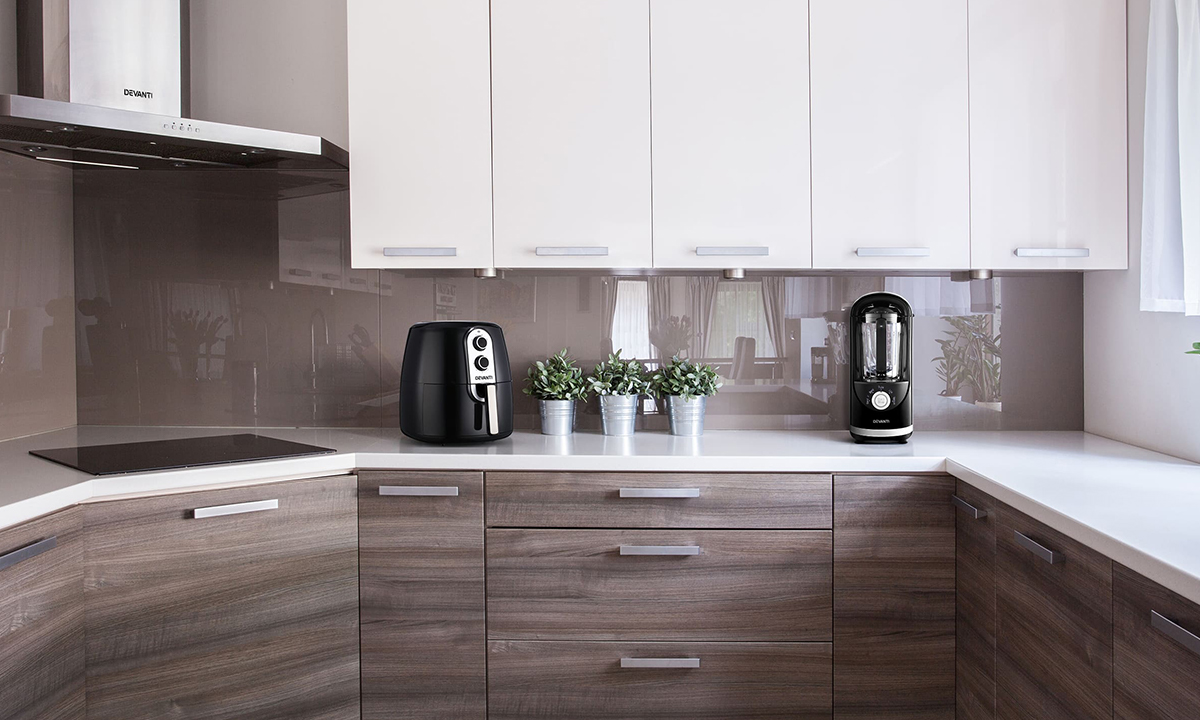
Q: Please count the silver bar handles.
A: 14